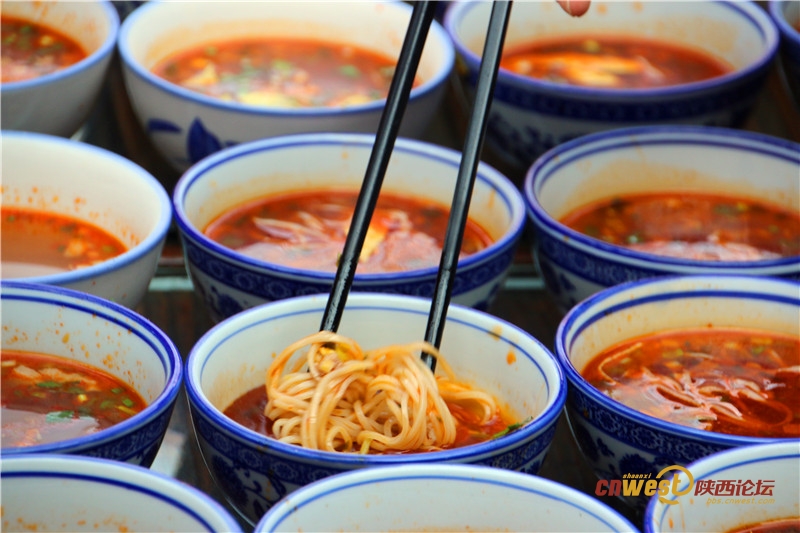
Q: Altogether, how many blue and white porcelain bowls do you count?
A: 13